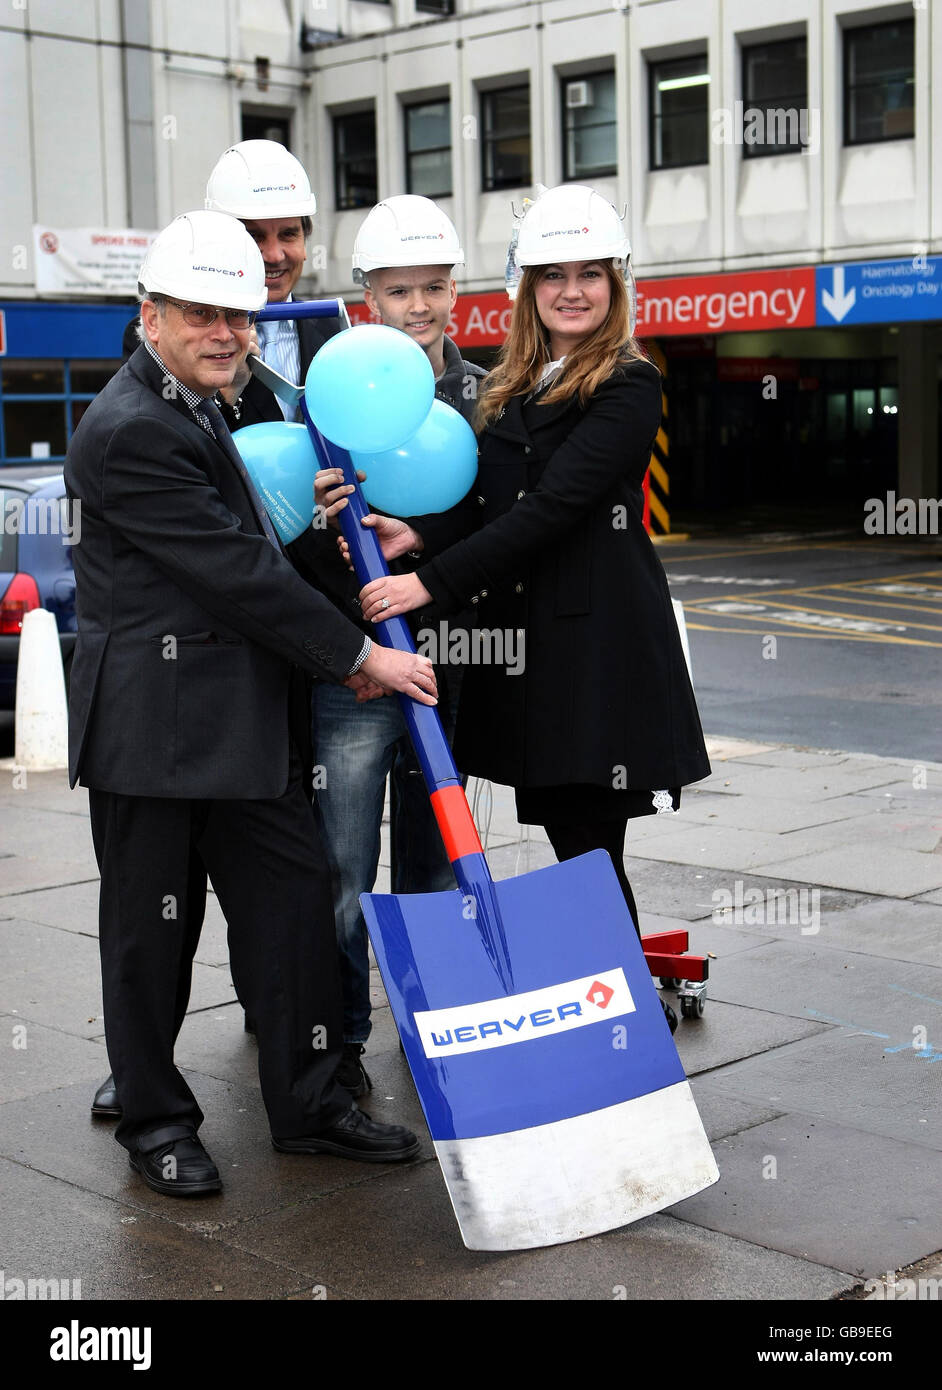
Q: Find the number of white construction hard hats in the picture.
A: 4